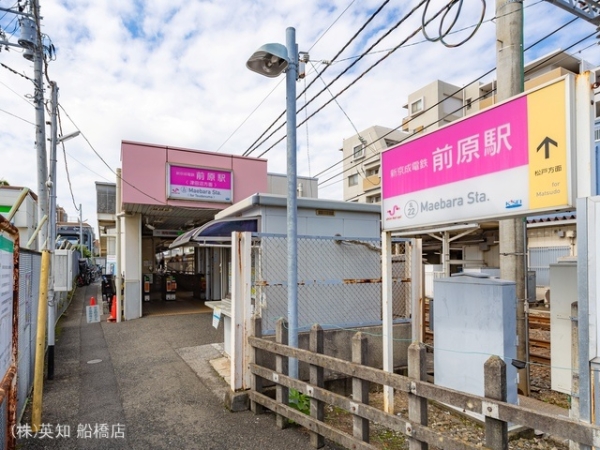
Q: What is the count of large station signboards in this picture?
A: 2